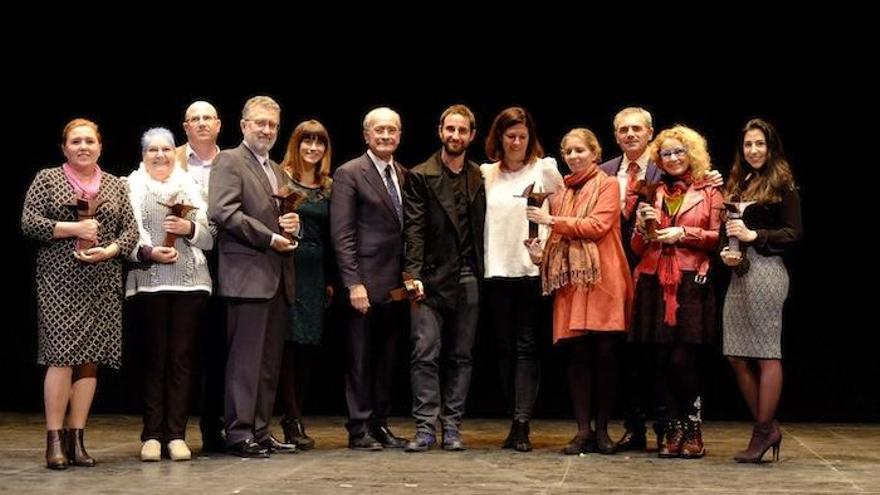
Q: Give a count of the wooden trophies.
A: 7